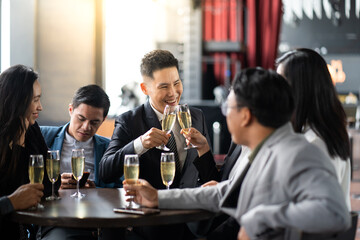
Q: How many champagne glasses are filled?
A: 7